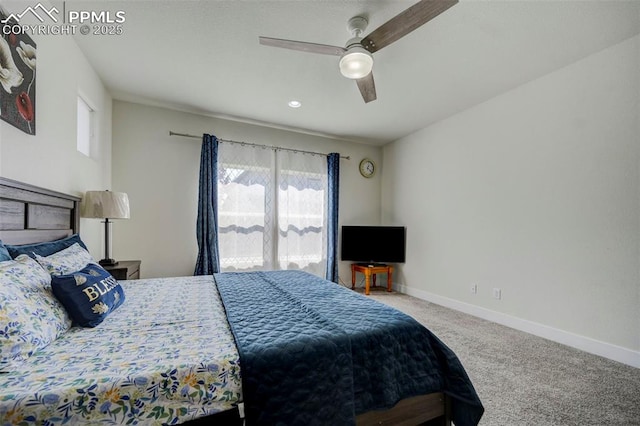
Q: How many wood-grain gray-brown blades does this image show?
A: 3